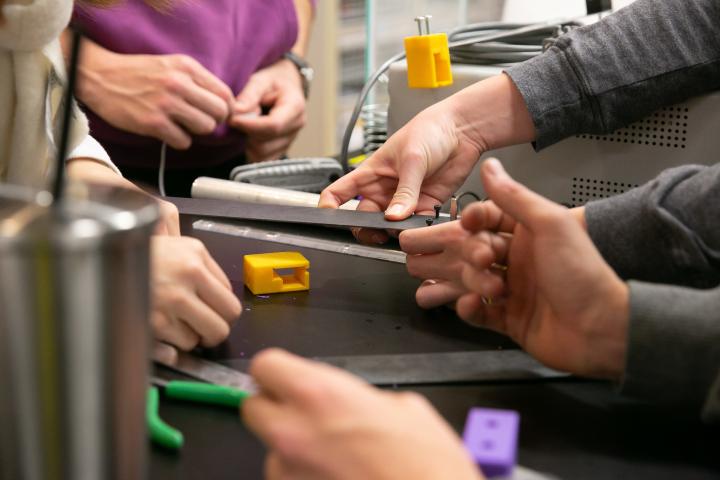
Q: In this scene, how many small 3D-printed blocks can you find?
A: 3